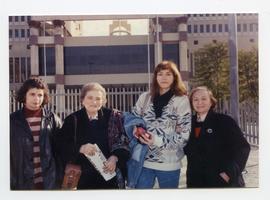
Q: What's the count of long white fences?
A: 1